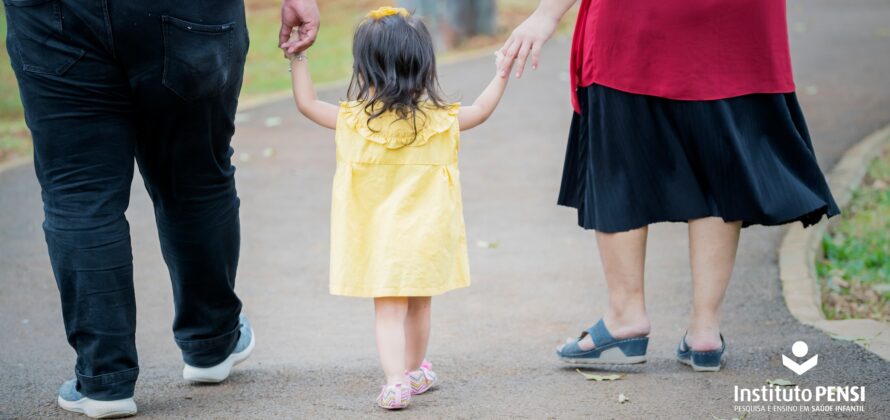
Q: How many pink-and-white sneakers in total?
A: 2